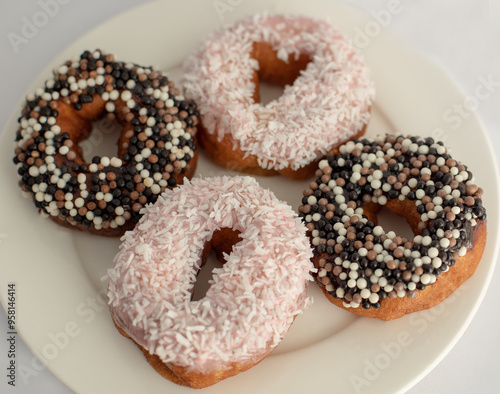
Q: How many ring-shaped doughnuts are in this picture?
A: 4